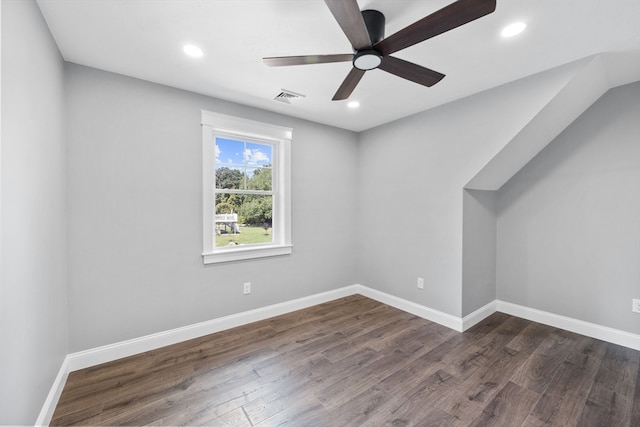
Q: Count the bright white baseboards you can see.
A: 5